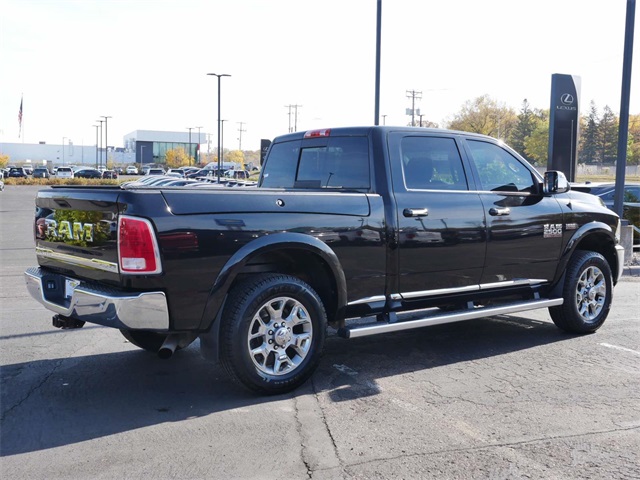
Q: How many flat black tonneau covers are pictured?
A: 1